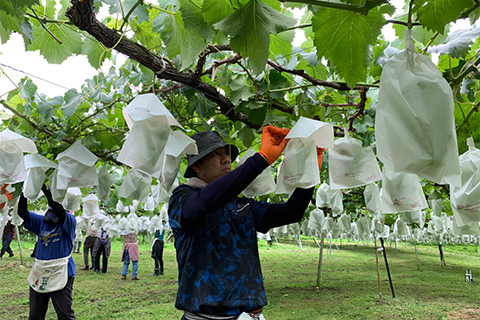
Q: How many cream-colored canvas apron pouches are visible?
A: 1